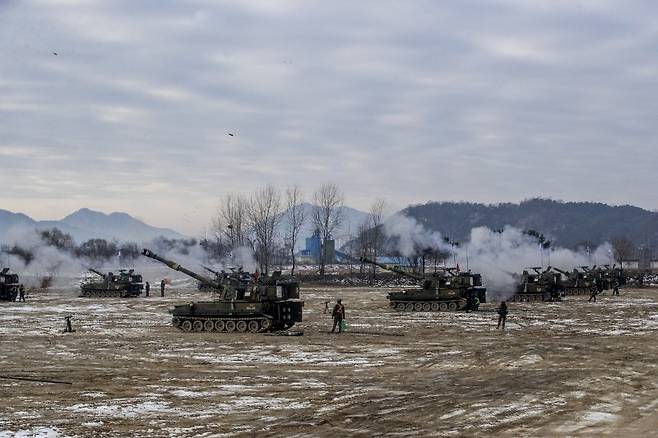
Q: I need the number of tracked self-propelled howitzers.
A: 8